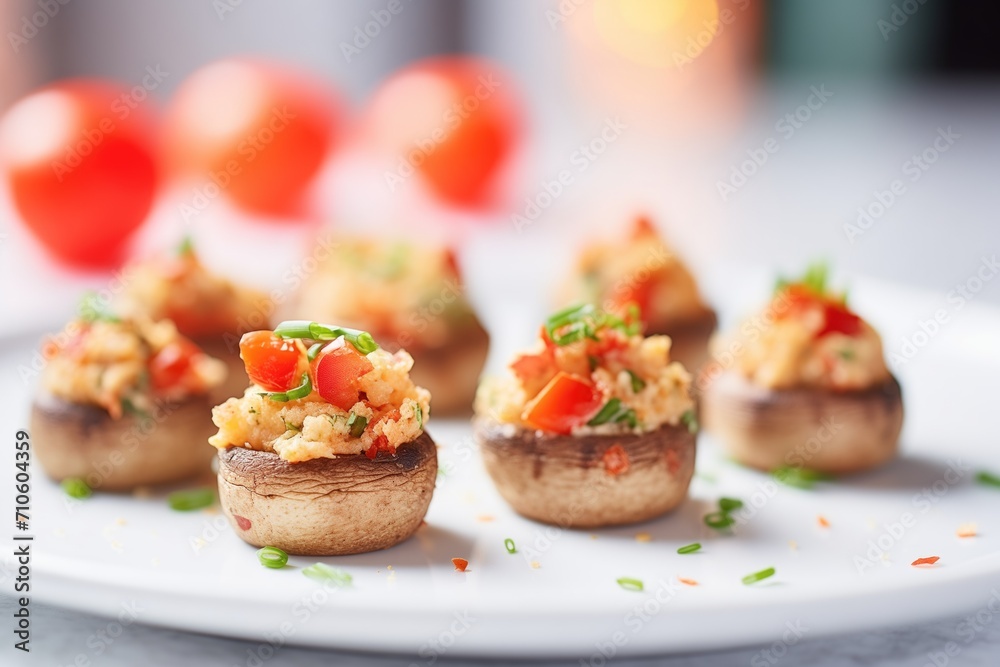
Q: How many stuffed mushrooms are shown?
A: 7